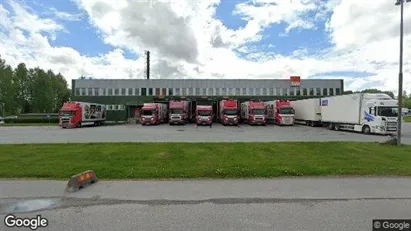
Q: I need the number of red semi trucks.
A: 7